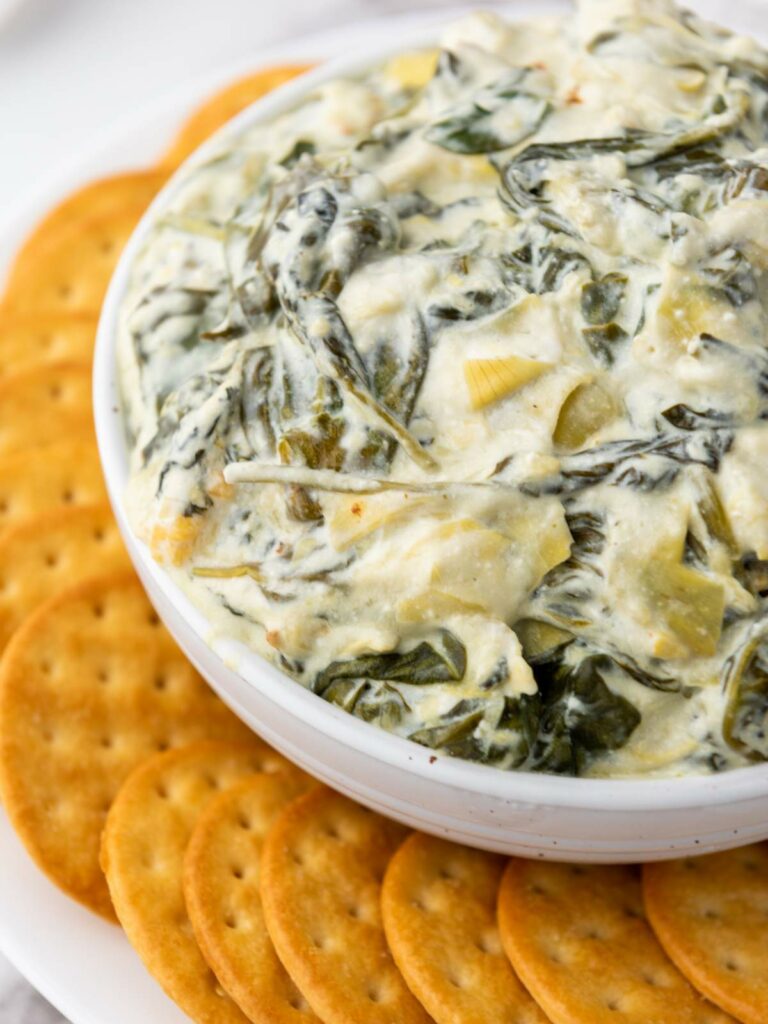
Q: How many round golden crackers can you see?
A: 14